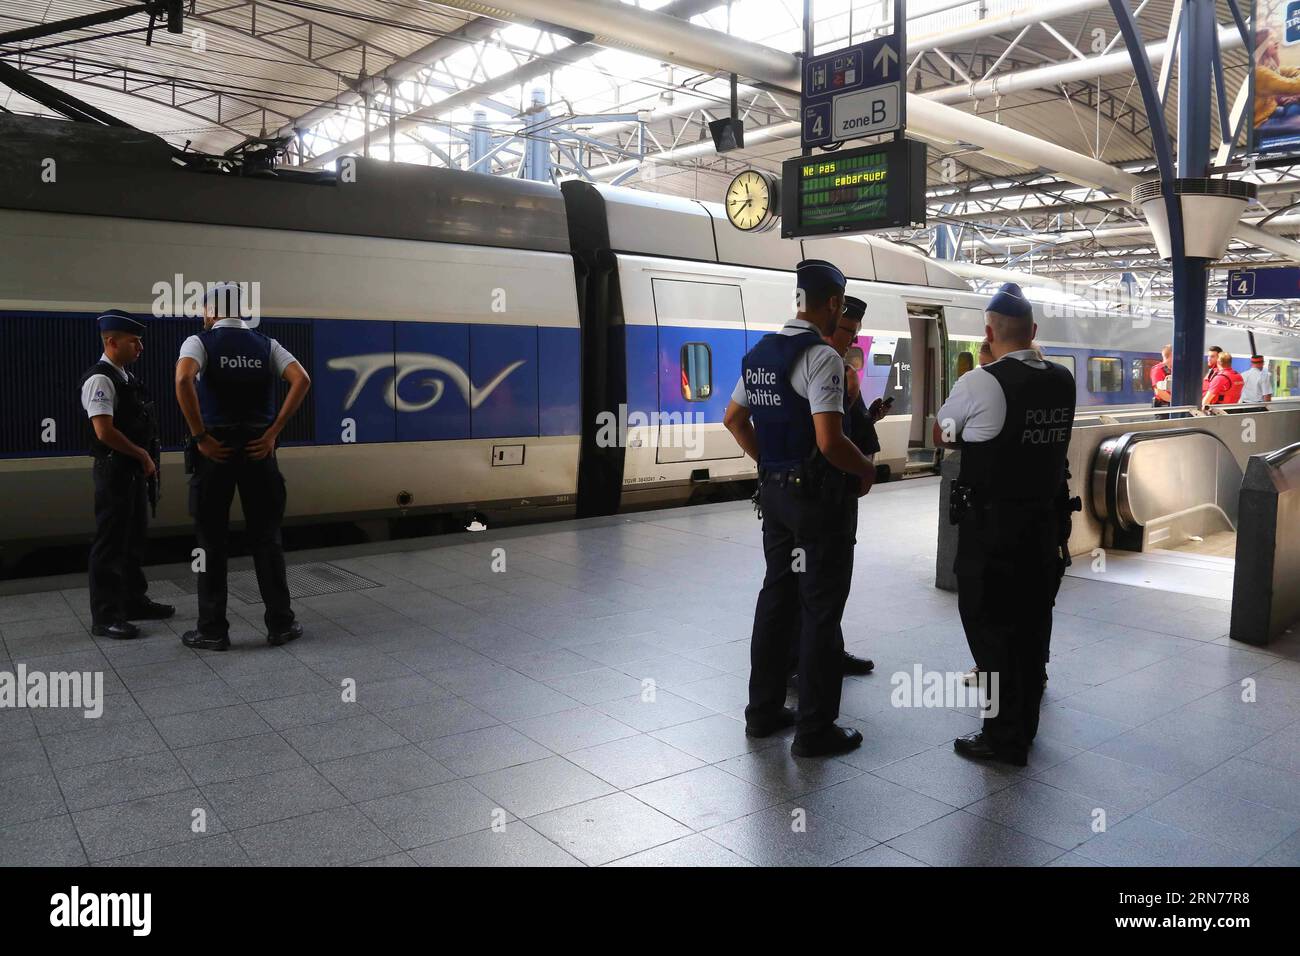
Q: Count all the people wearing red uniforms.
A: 3